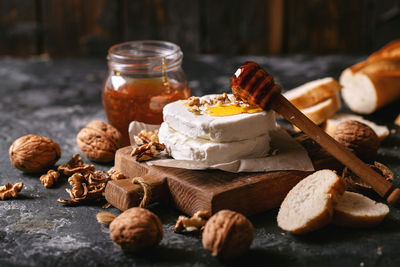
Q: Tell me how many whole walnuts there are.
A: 5